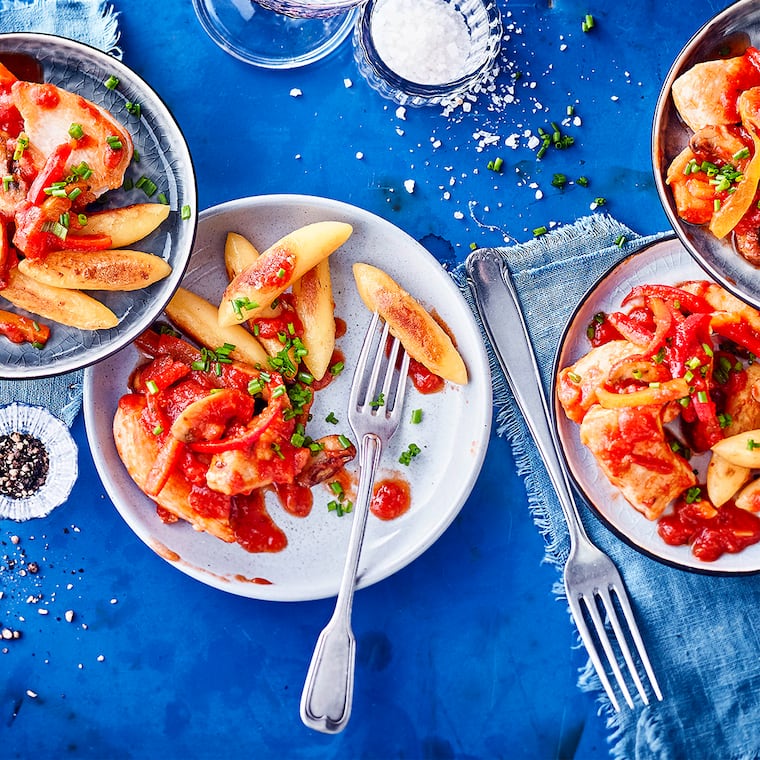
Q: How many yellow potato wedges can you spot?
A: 11